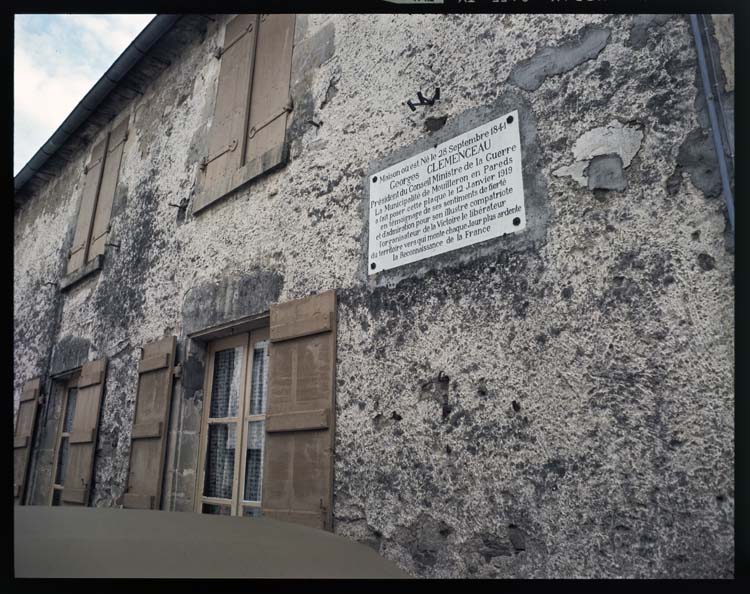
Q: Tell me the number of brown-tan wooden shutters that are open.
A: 4